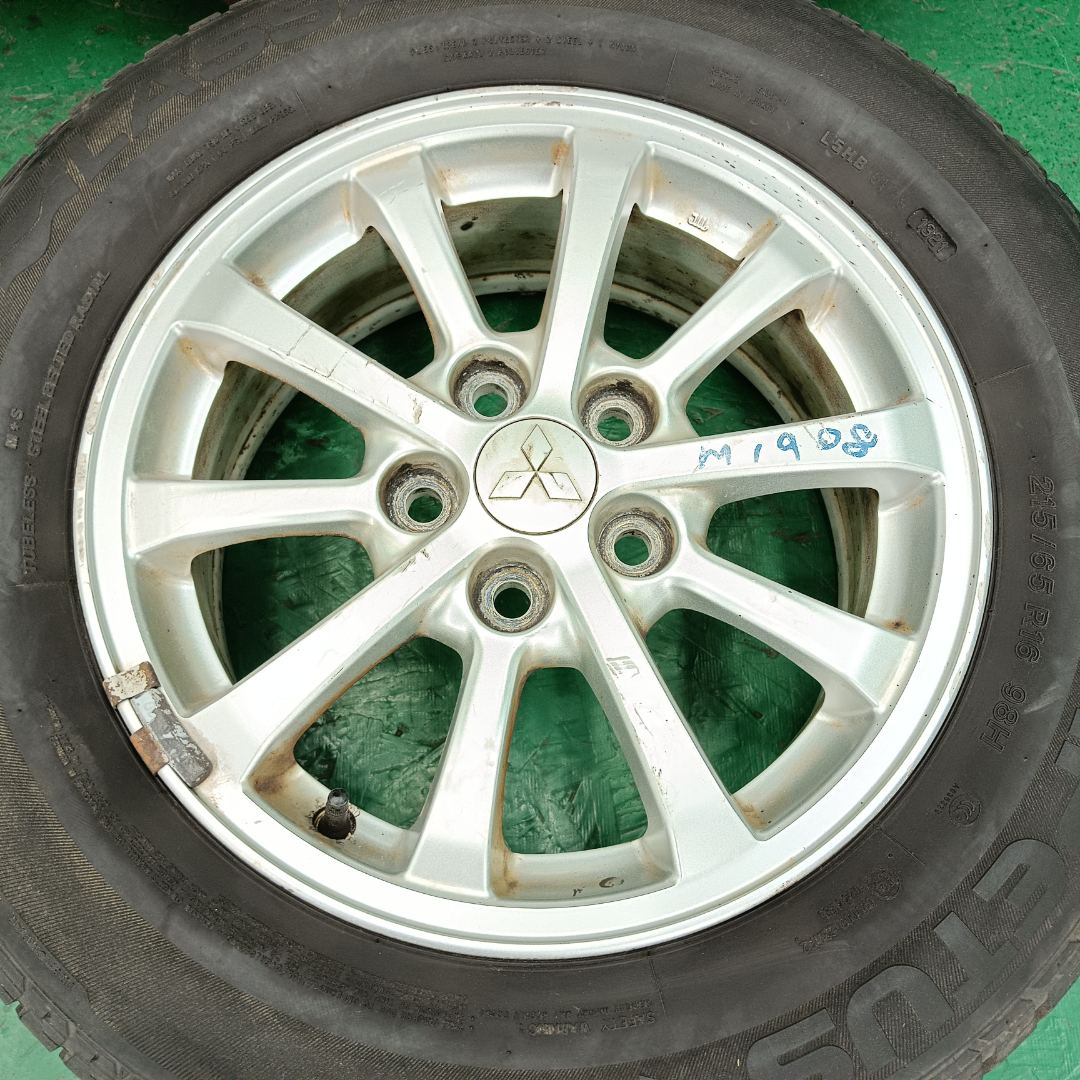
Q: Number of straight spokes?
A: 10